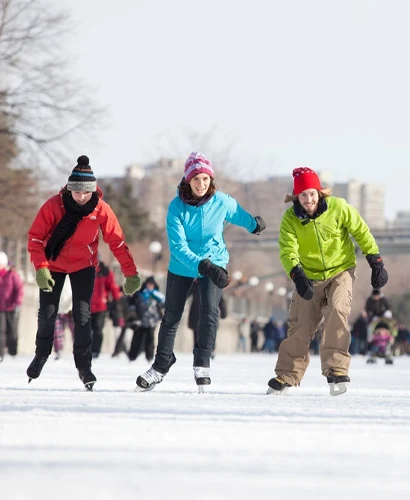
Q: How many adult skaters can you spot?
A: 3